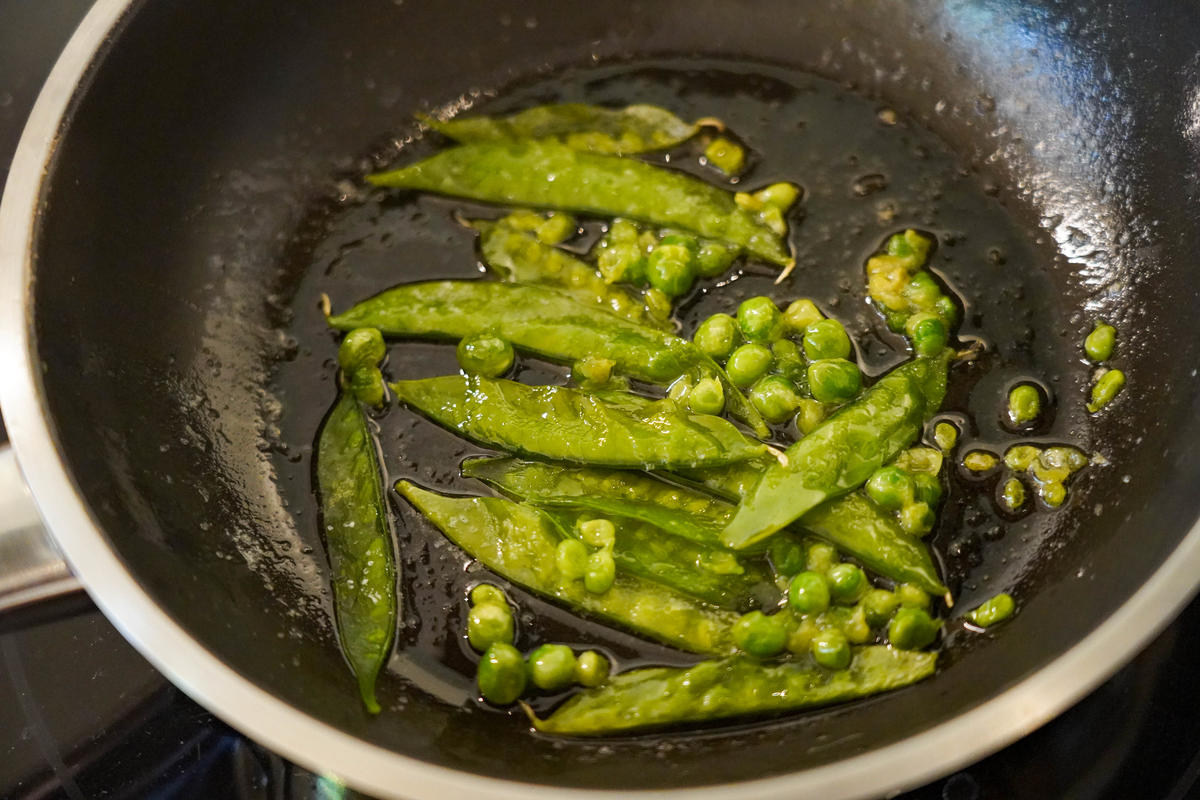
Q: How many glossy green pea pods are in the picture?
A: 11